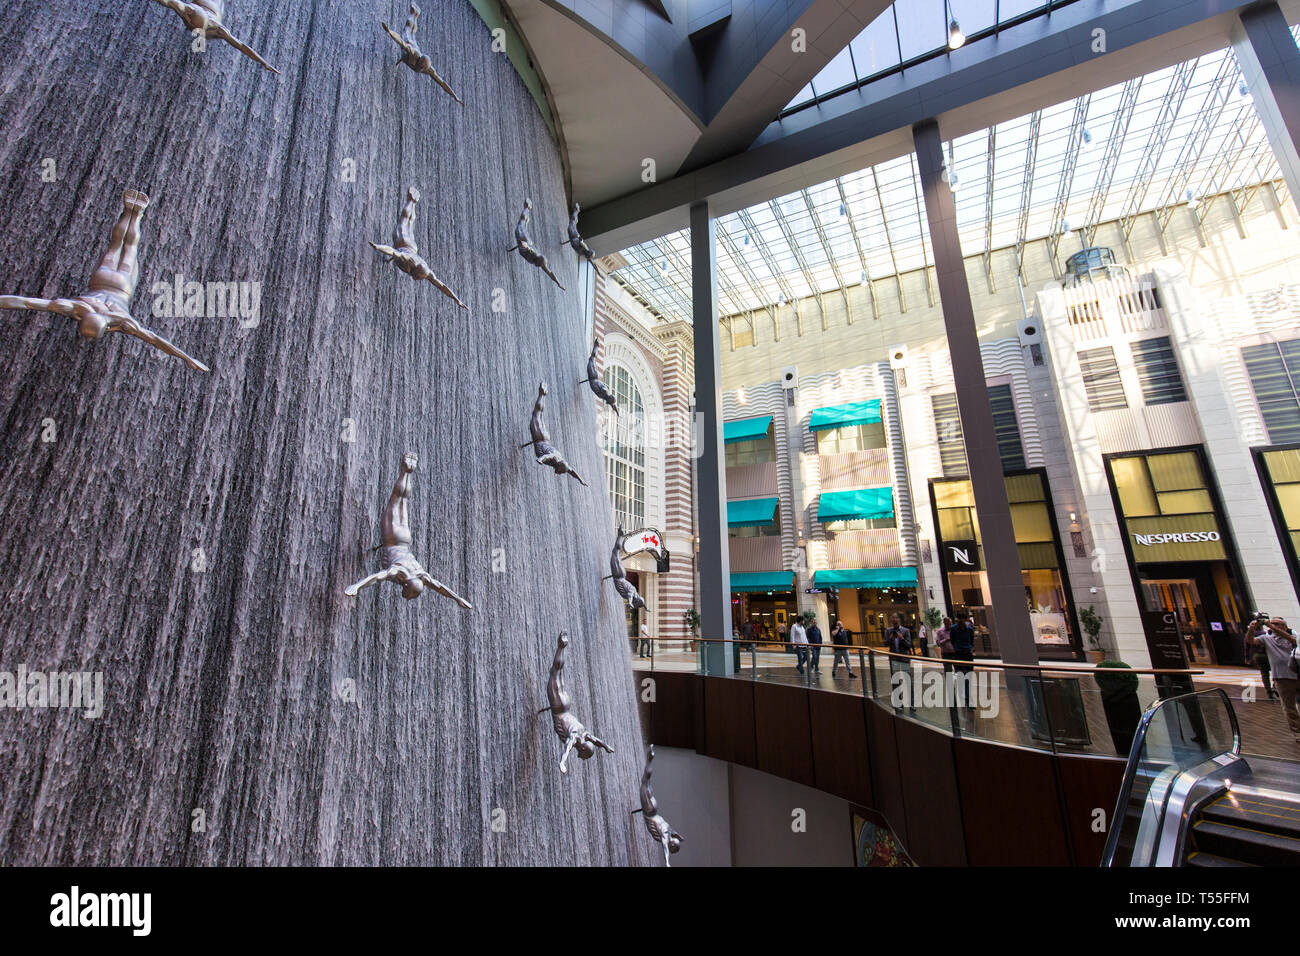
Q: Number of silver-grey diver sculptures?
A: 12